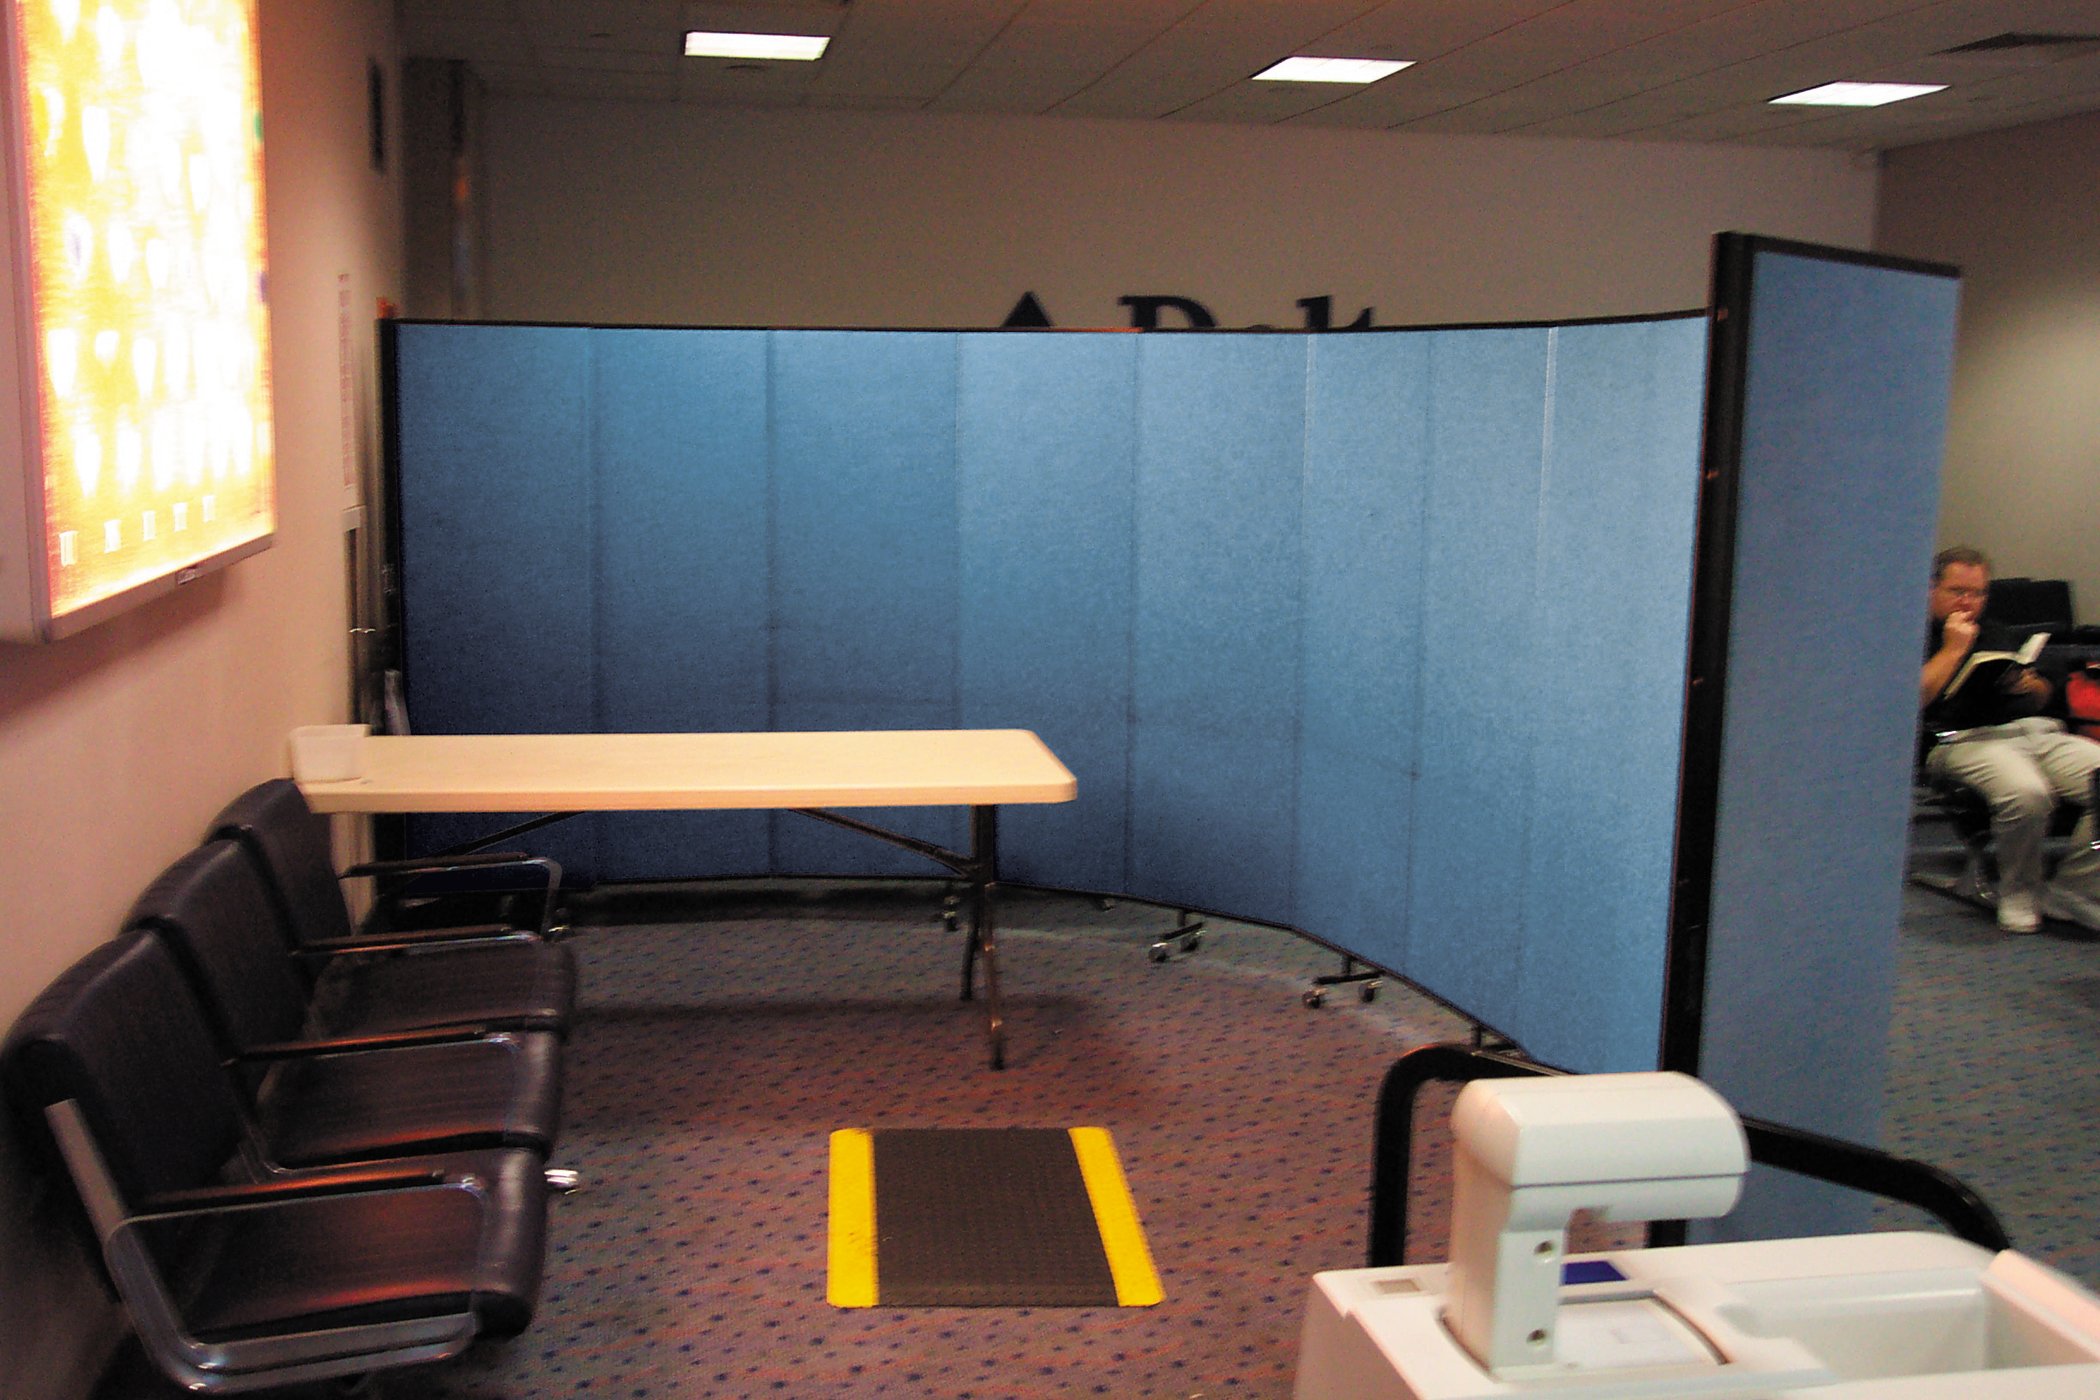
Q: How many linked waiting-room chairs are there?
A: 3